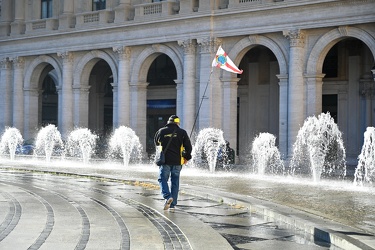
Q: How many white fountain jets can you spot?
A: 8